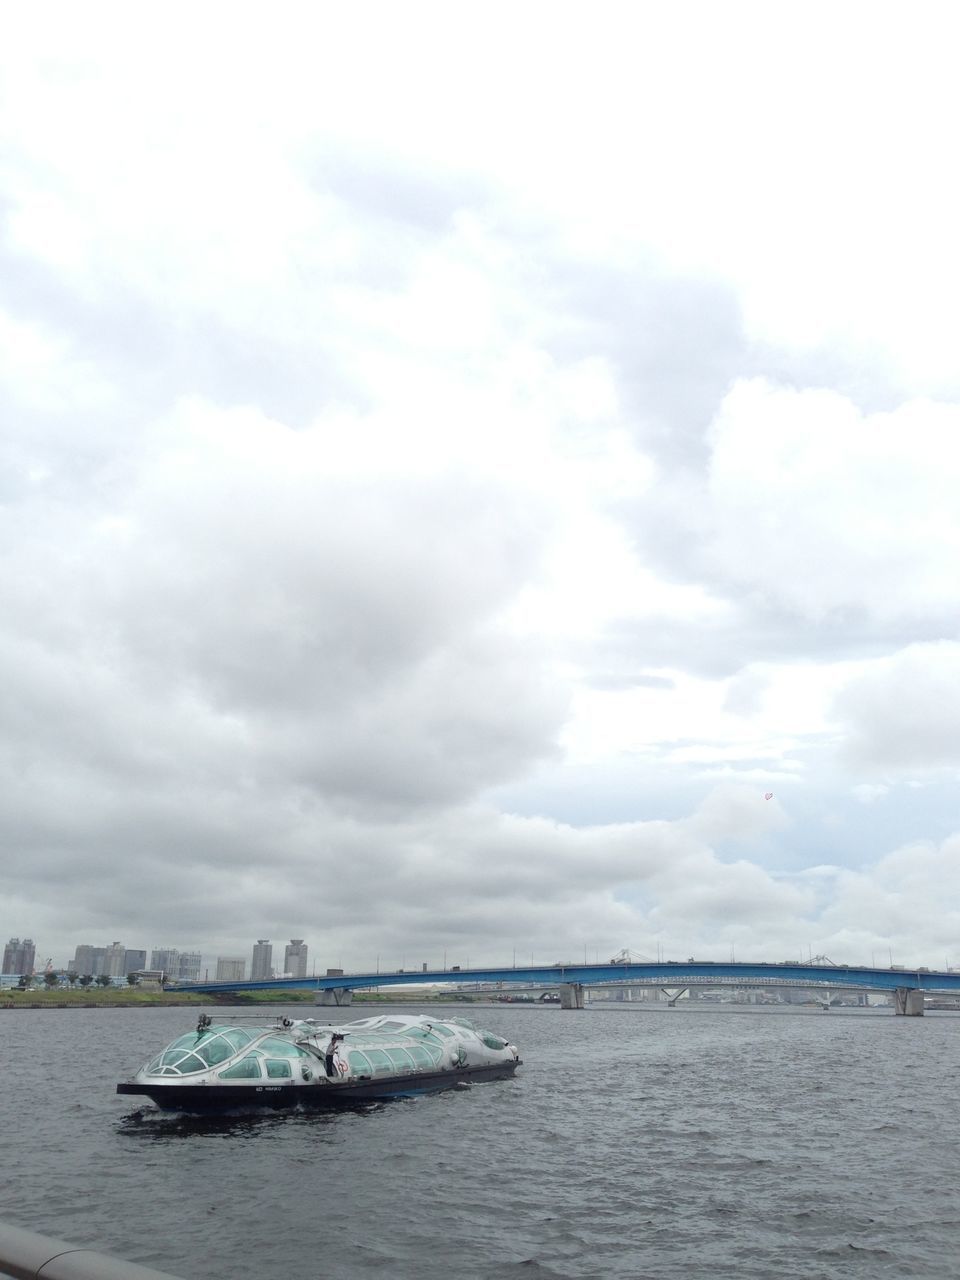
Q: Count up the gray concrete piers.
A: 3